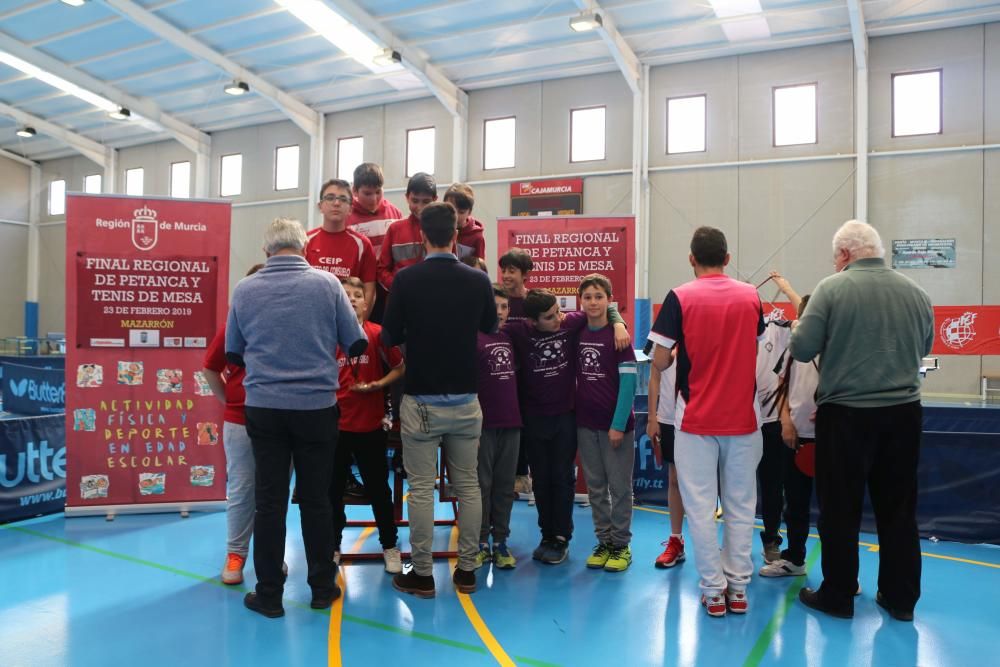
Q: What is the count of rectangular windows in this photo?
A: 13